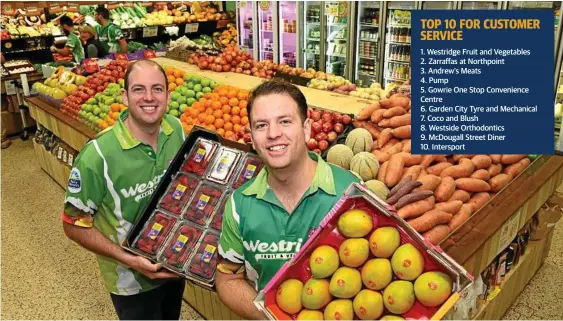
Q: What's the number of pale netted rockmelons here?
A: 4